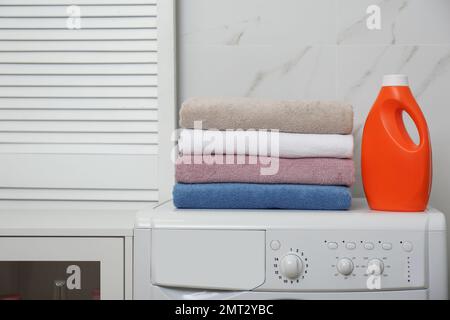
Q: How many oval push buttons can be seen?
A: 4